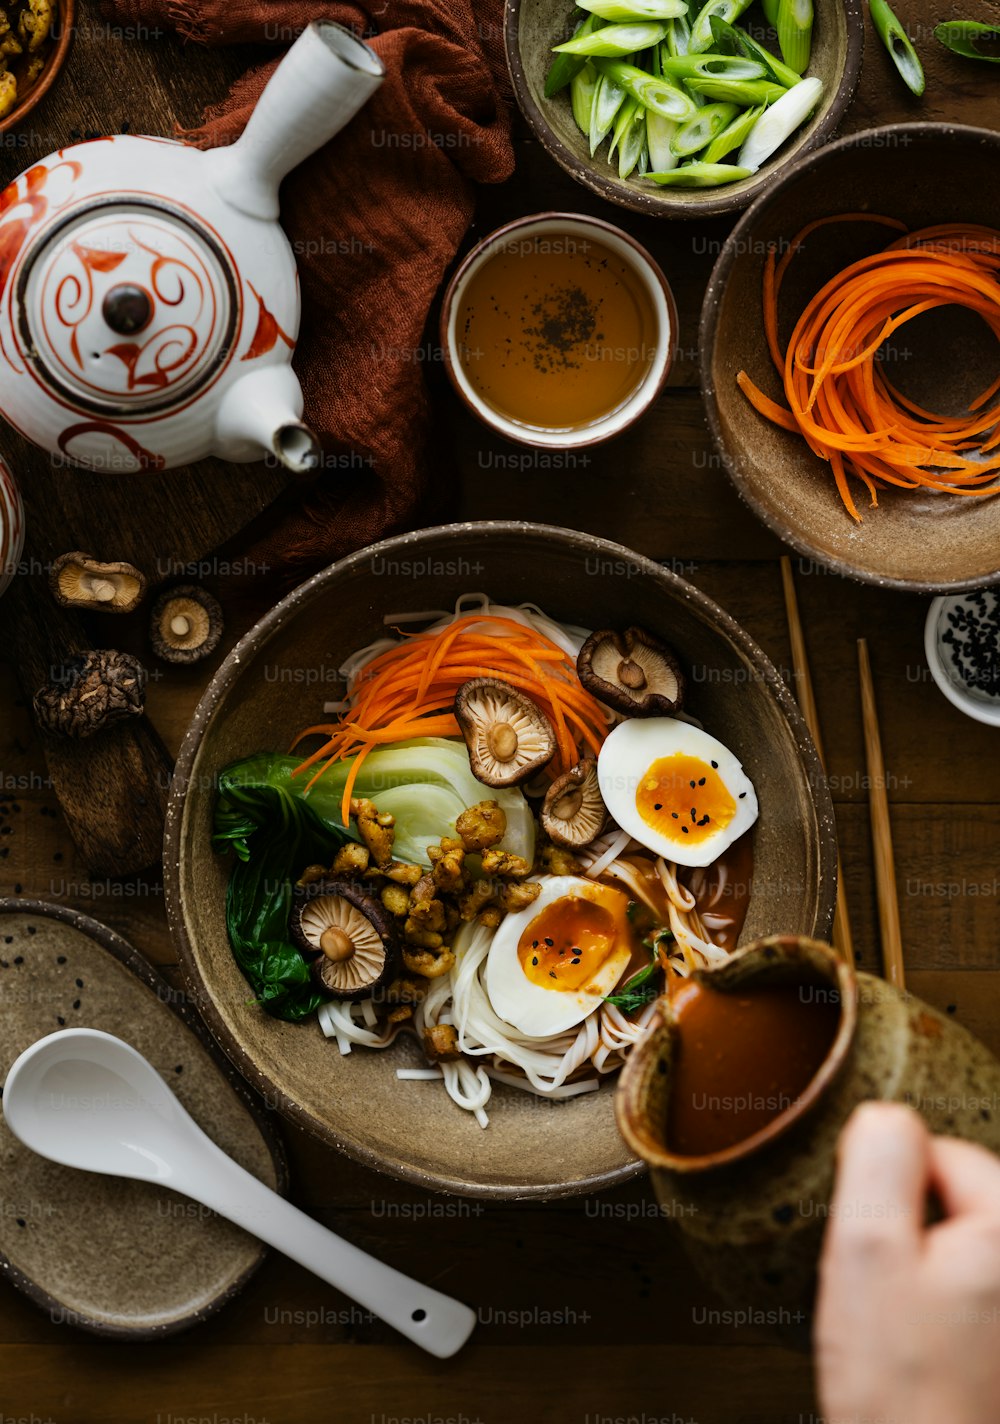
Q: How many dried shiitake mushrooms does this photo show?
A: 3